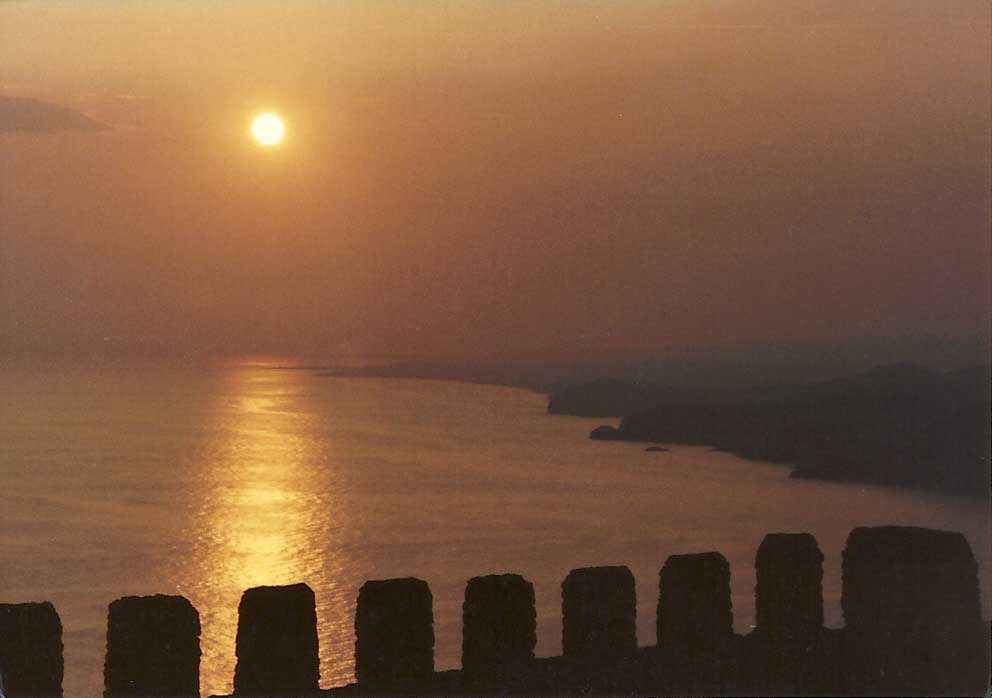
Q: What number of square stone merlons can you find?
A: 9